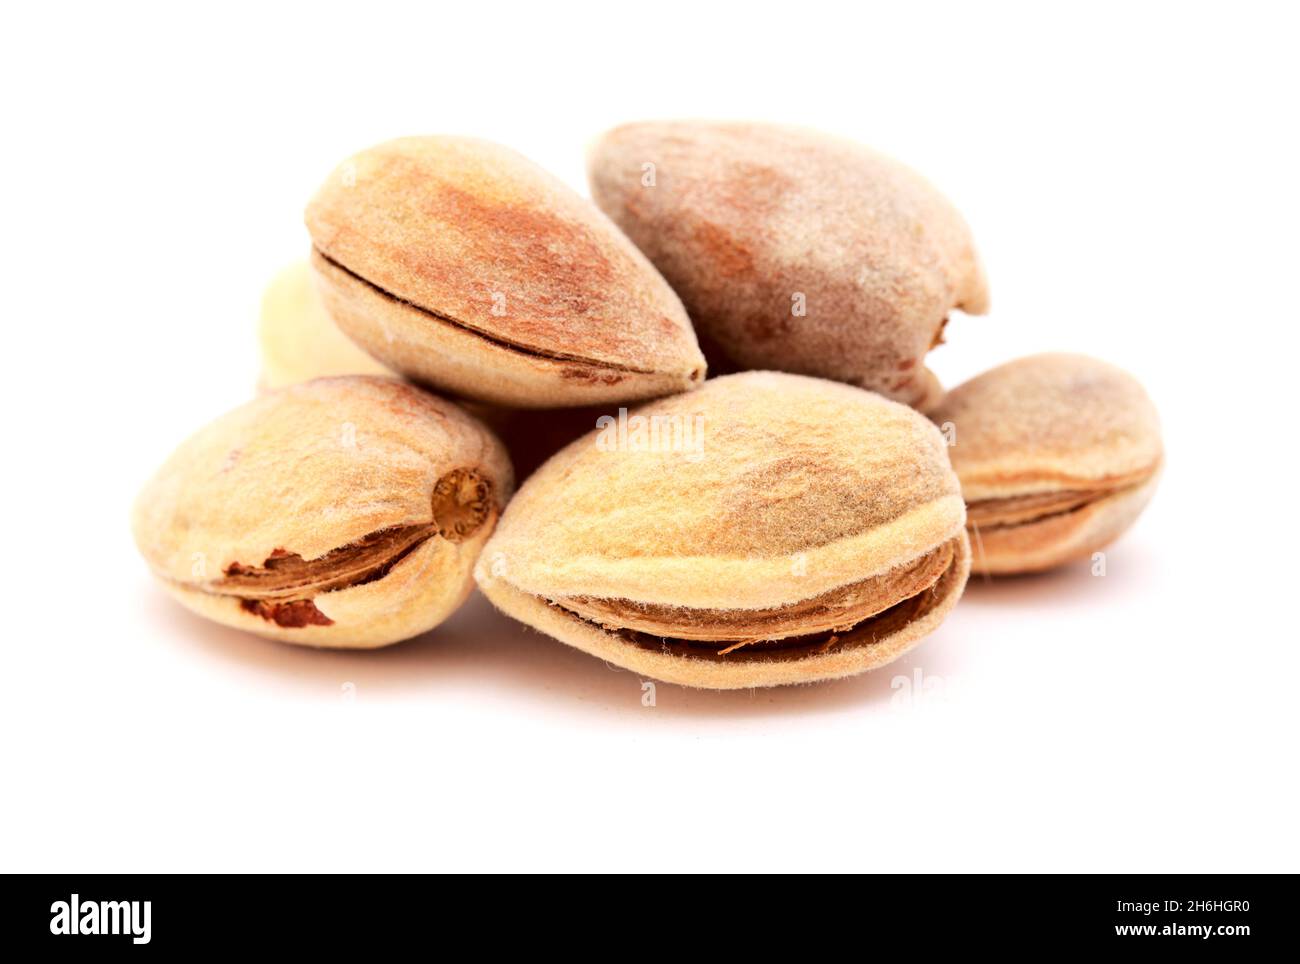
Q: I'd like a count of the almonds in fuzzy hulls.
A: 6